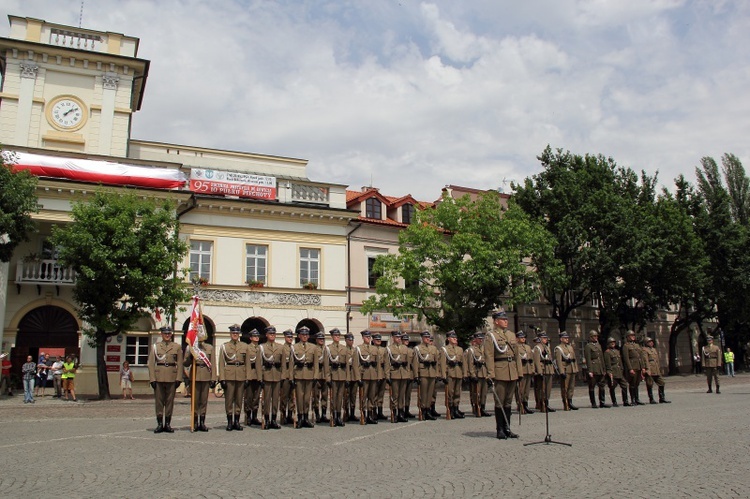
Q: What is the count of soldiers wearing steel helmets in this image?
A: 4